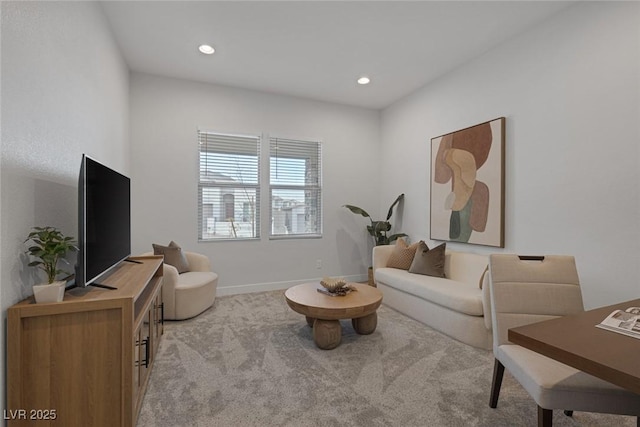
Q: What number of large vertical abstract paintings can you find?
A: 1